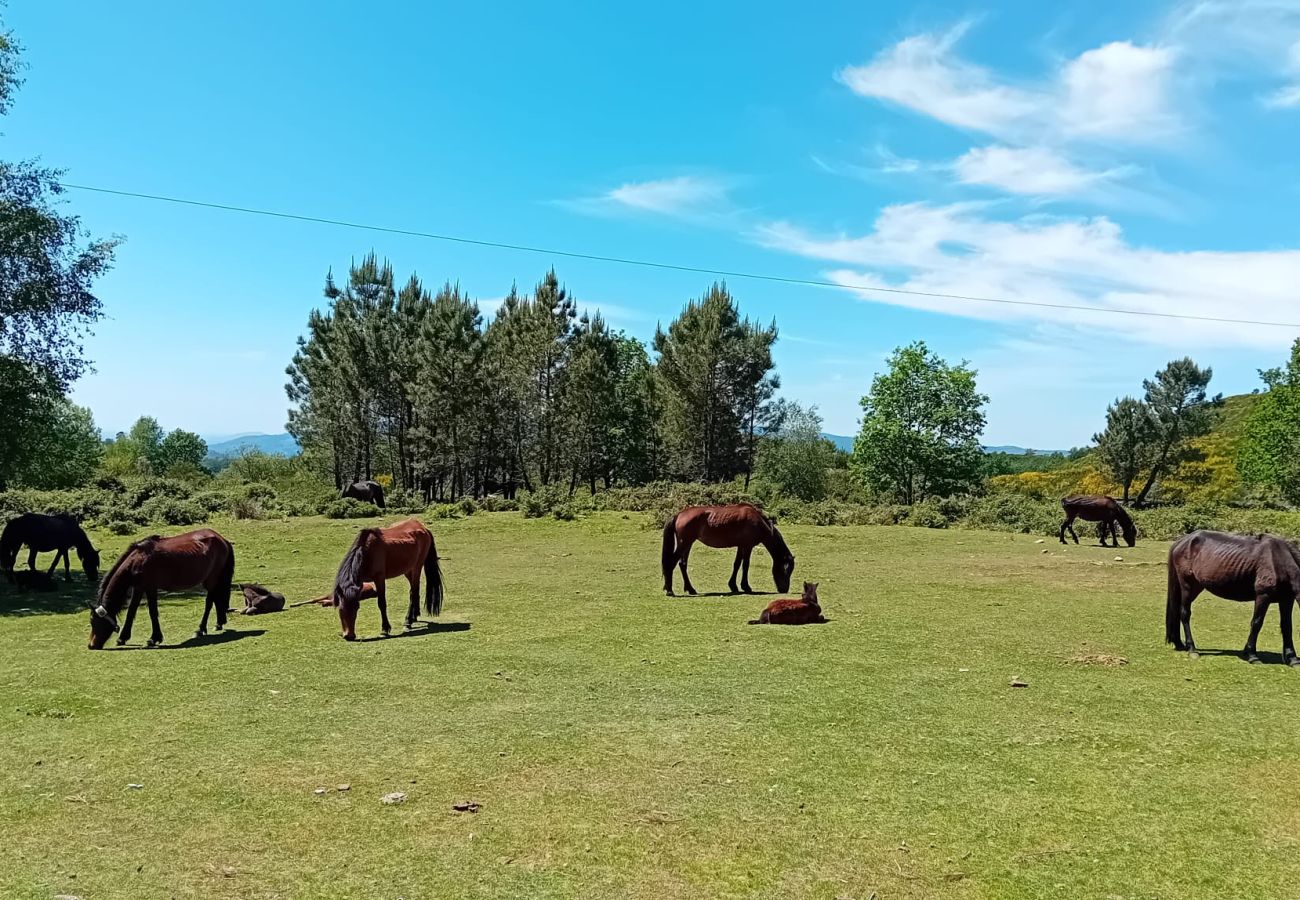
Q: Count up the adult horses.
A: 7